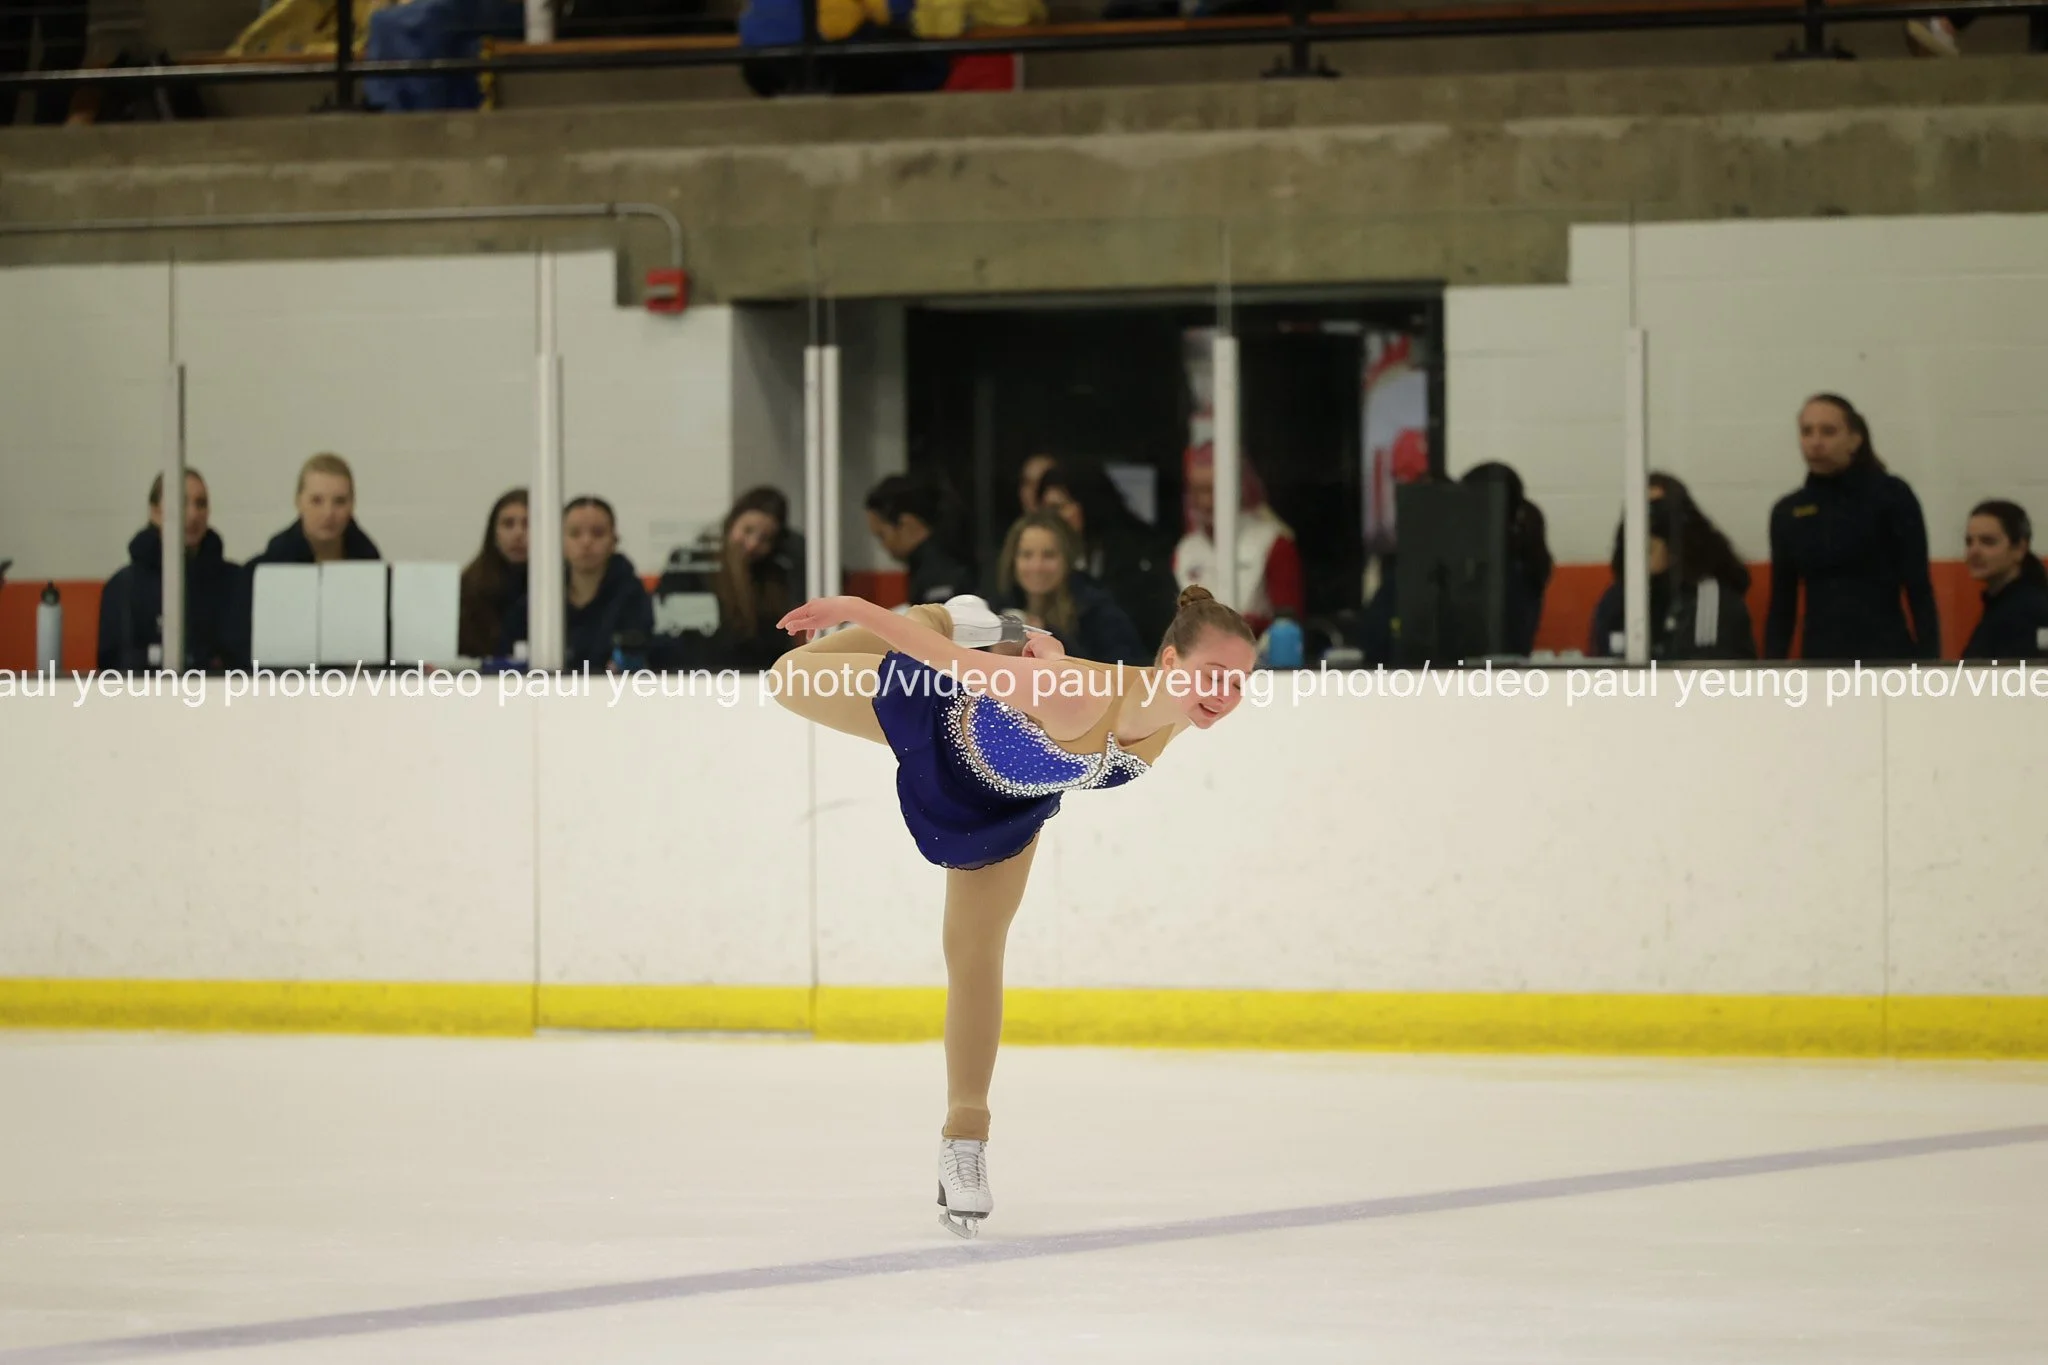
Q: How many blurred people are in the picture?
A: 14